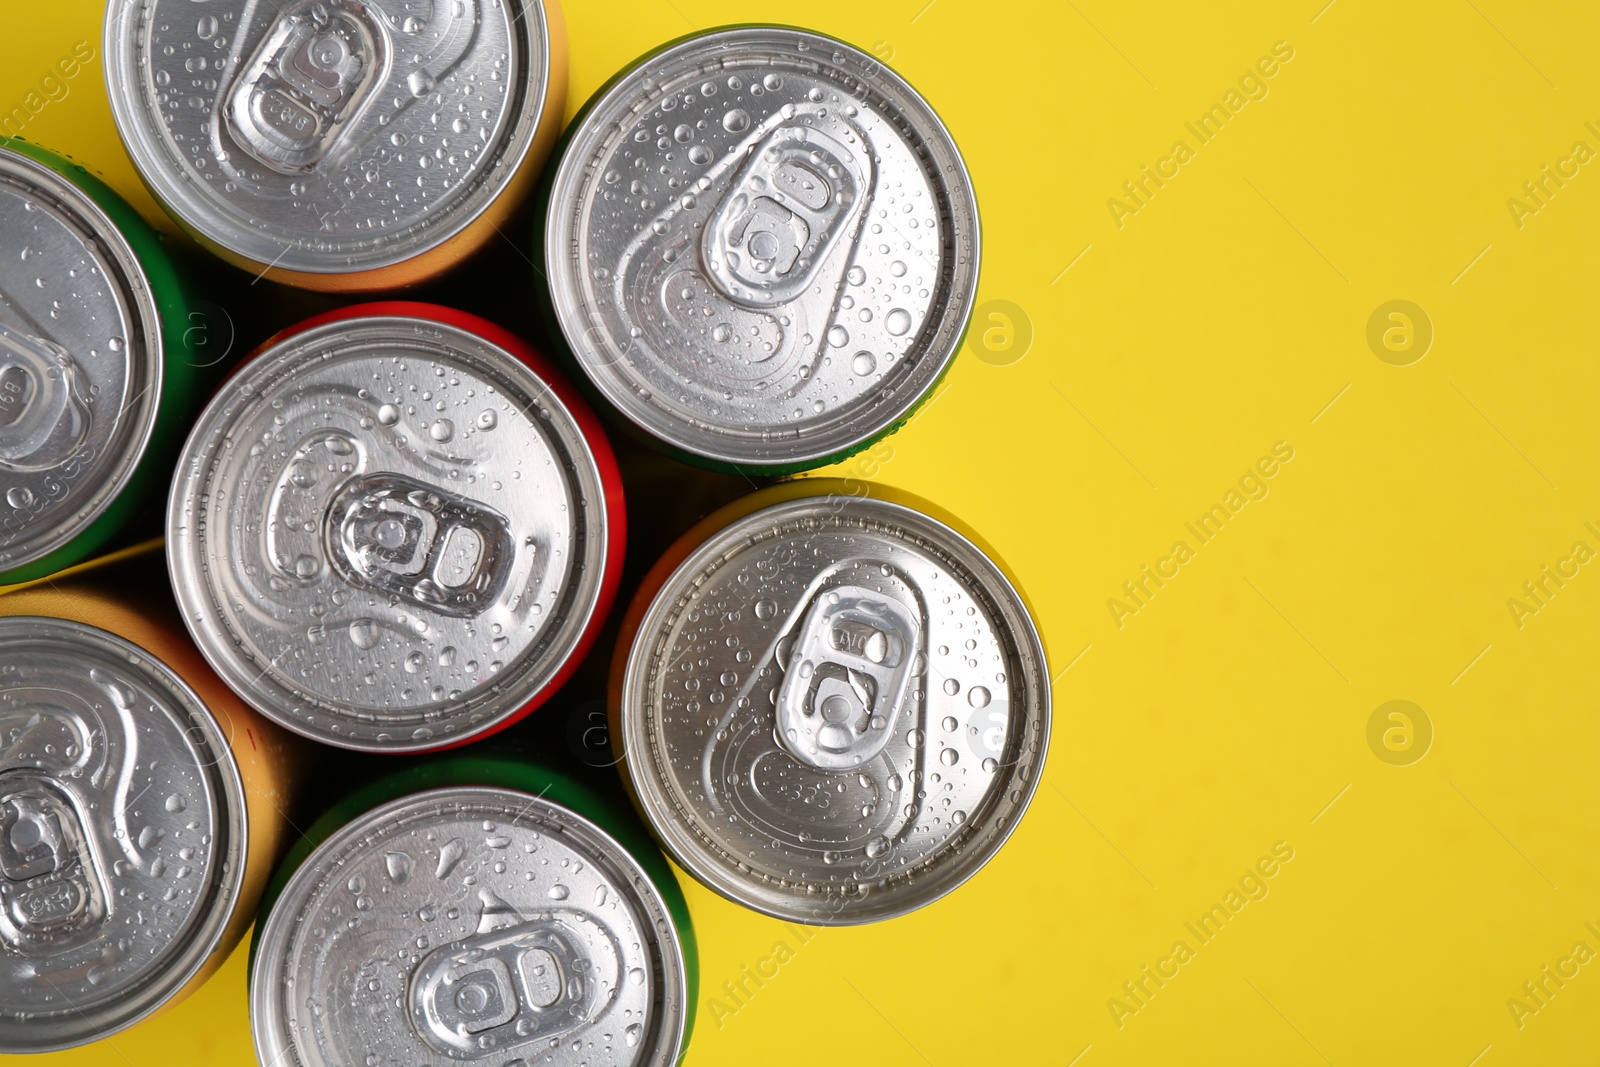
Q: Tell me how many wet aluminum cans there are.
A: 7